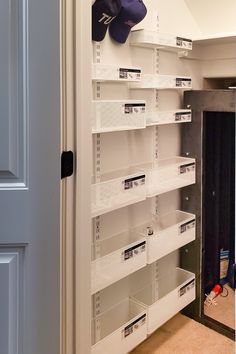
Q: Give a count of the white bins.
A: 11